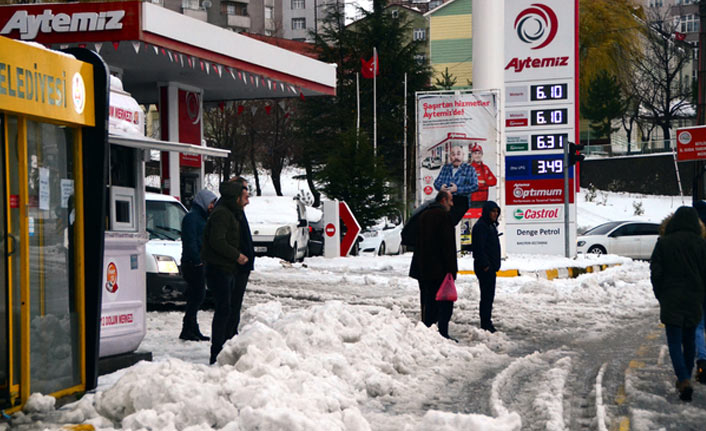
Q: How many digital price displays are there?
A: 4